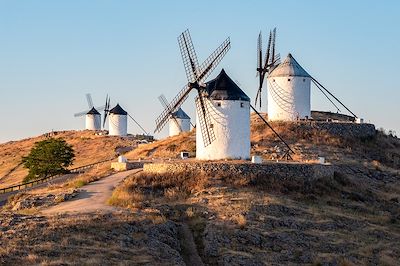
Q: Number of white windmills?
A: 5